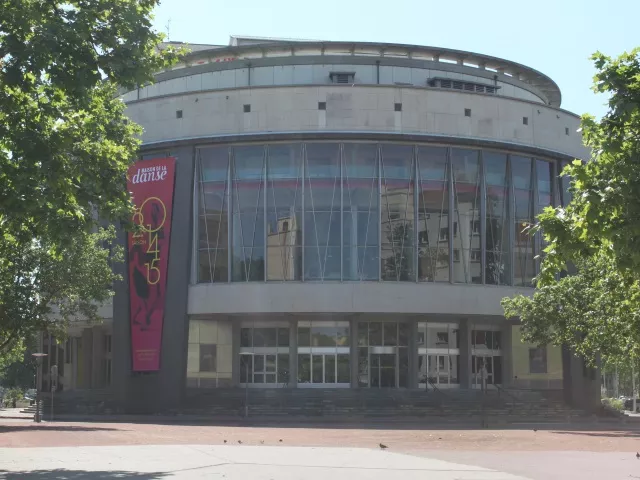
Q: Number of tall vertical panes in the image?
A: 11